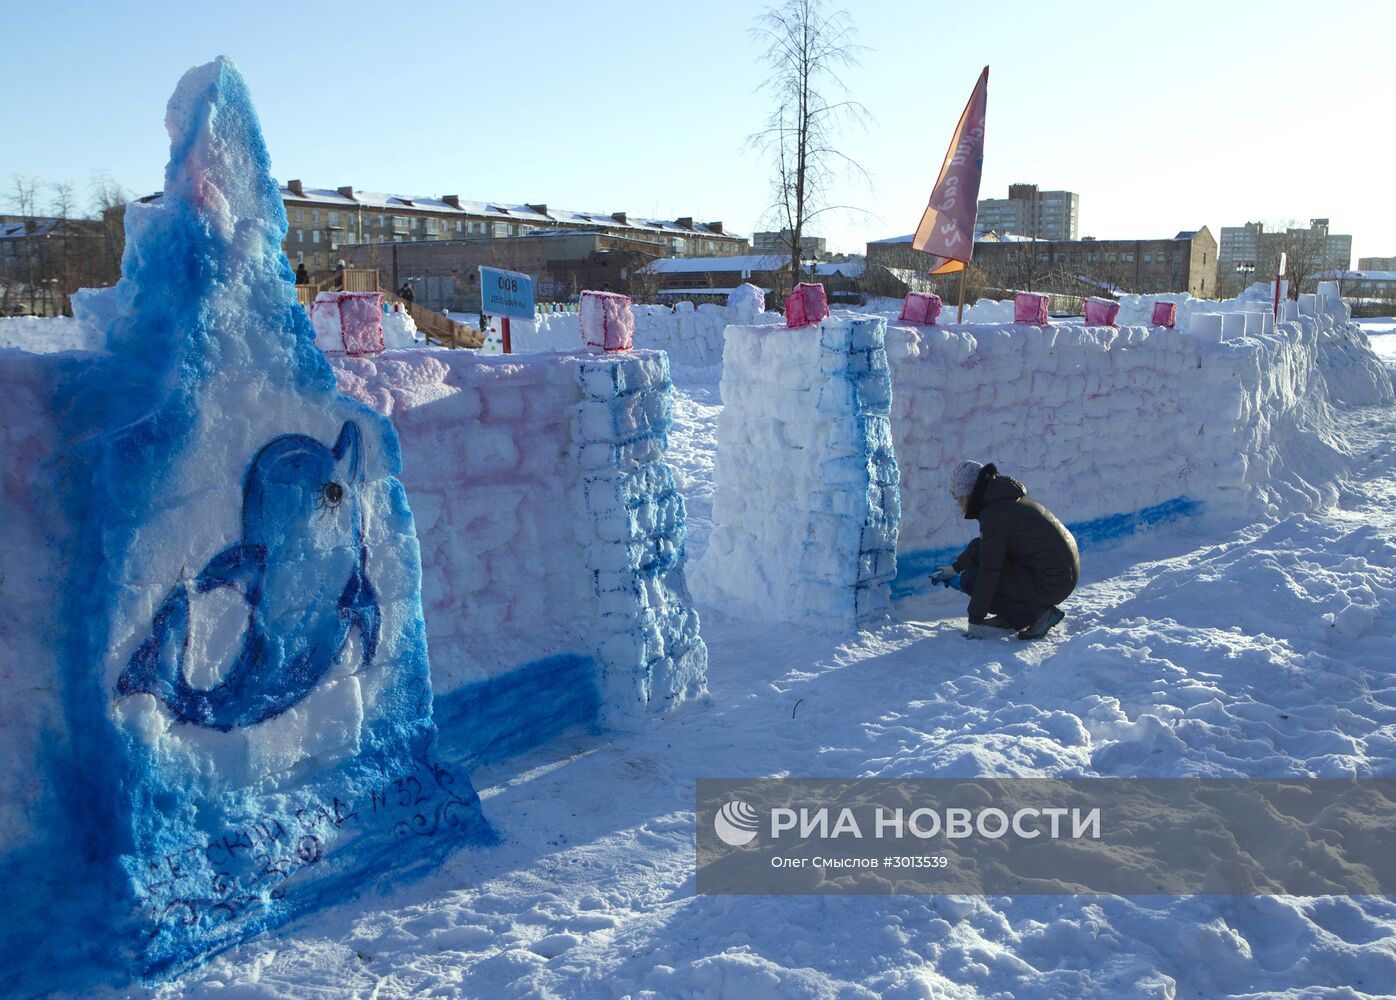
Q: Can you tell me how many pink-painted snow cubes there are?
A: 7